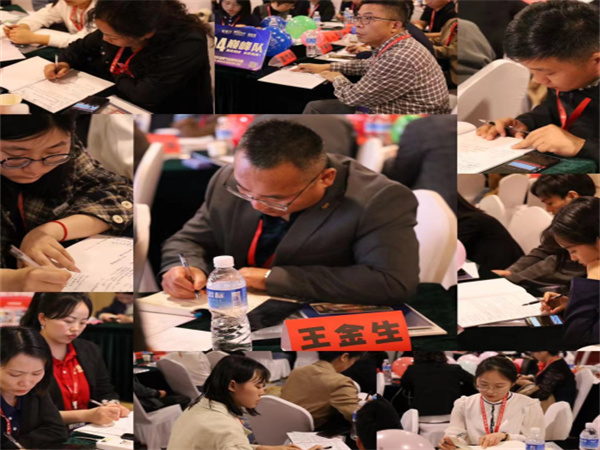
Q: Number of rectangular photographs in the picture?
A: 9